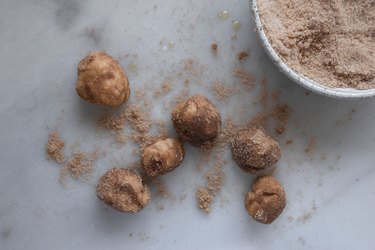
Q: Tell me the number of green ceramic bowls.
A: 0